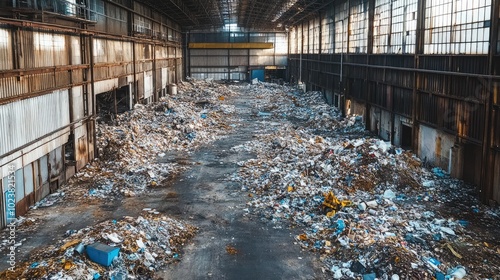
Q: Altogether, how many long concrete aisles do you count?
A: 1